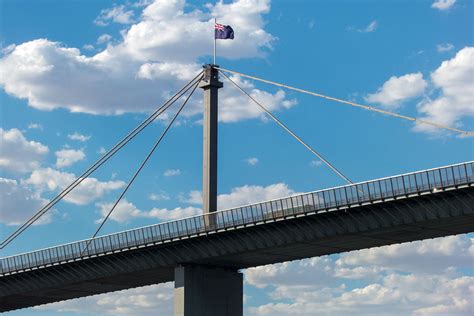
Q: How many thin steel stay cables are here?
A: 5